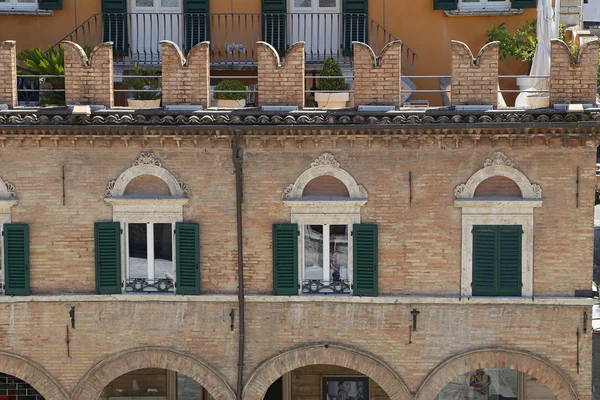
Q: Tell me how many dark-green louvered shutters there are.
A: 14